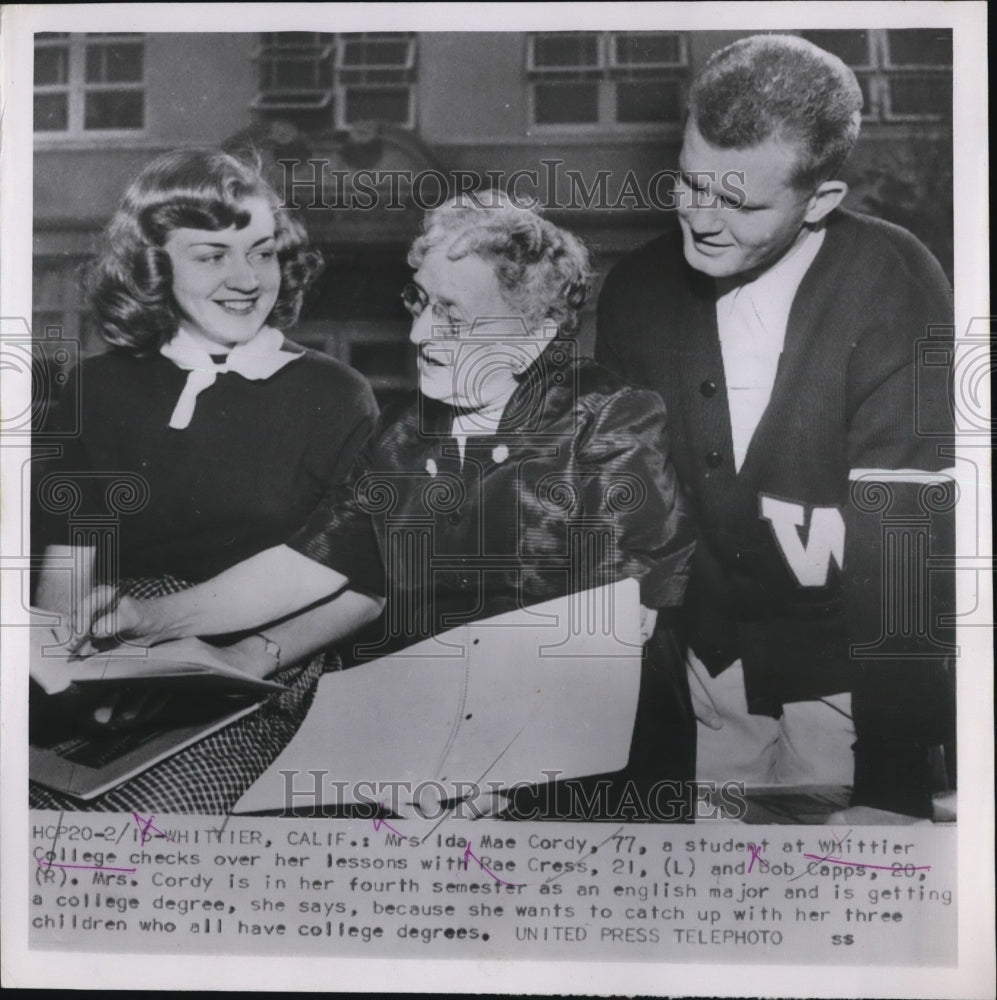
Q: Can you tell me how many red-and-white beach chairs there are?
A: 0